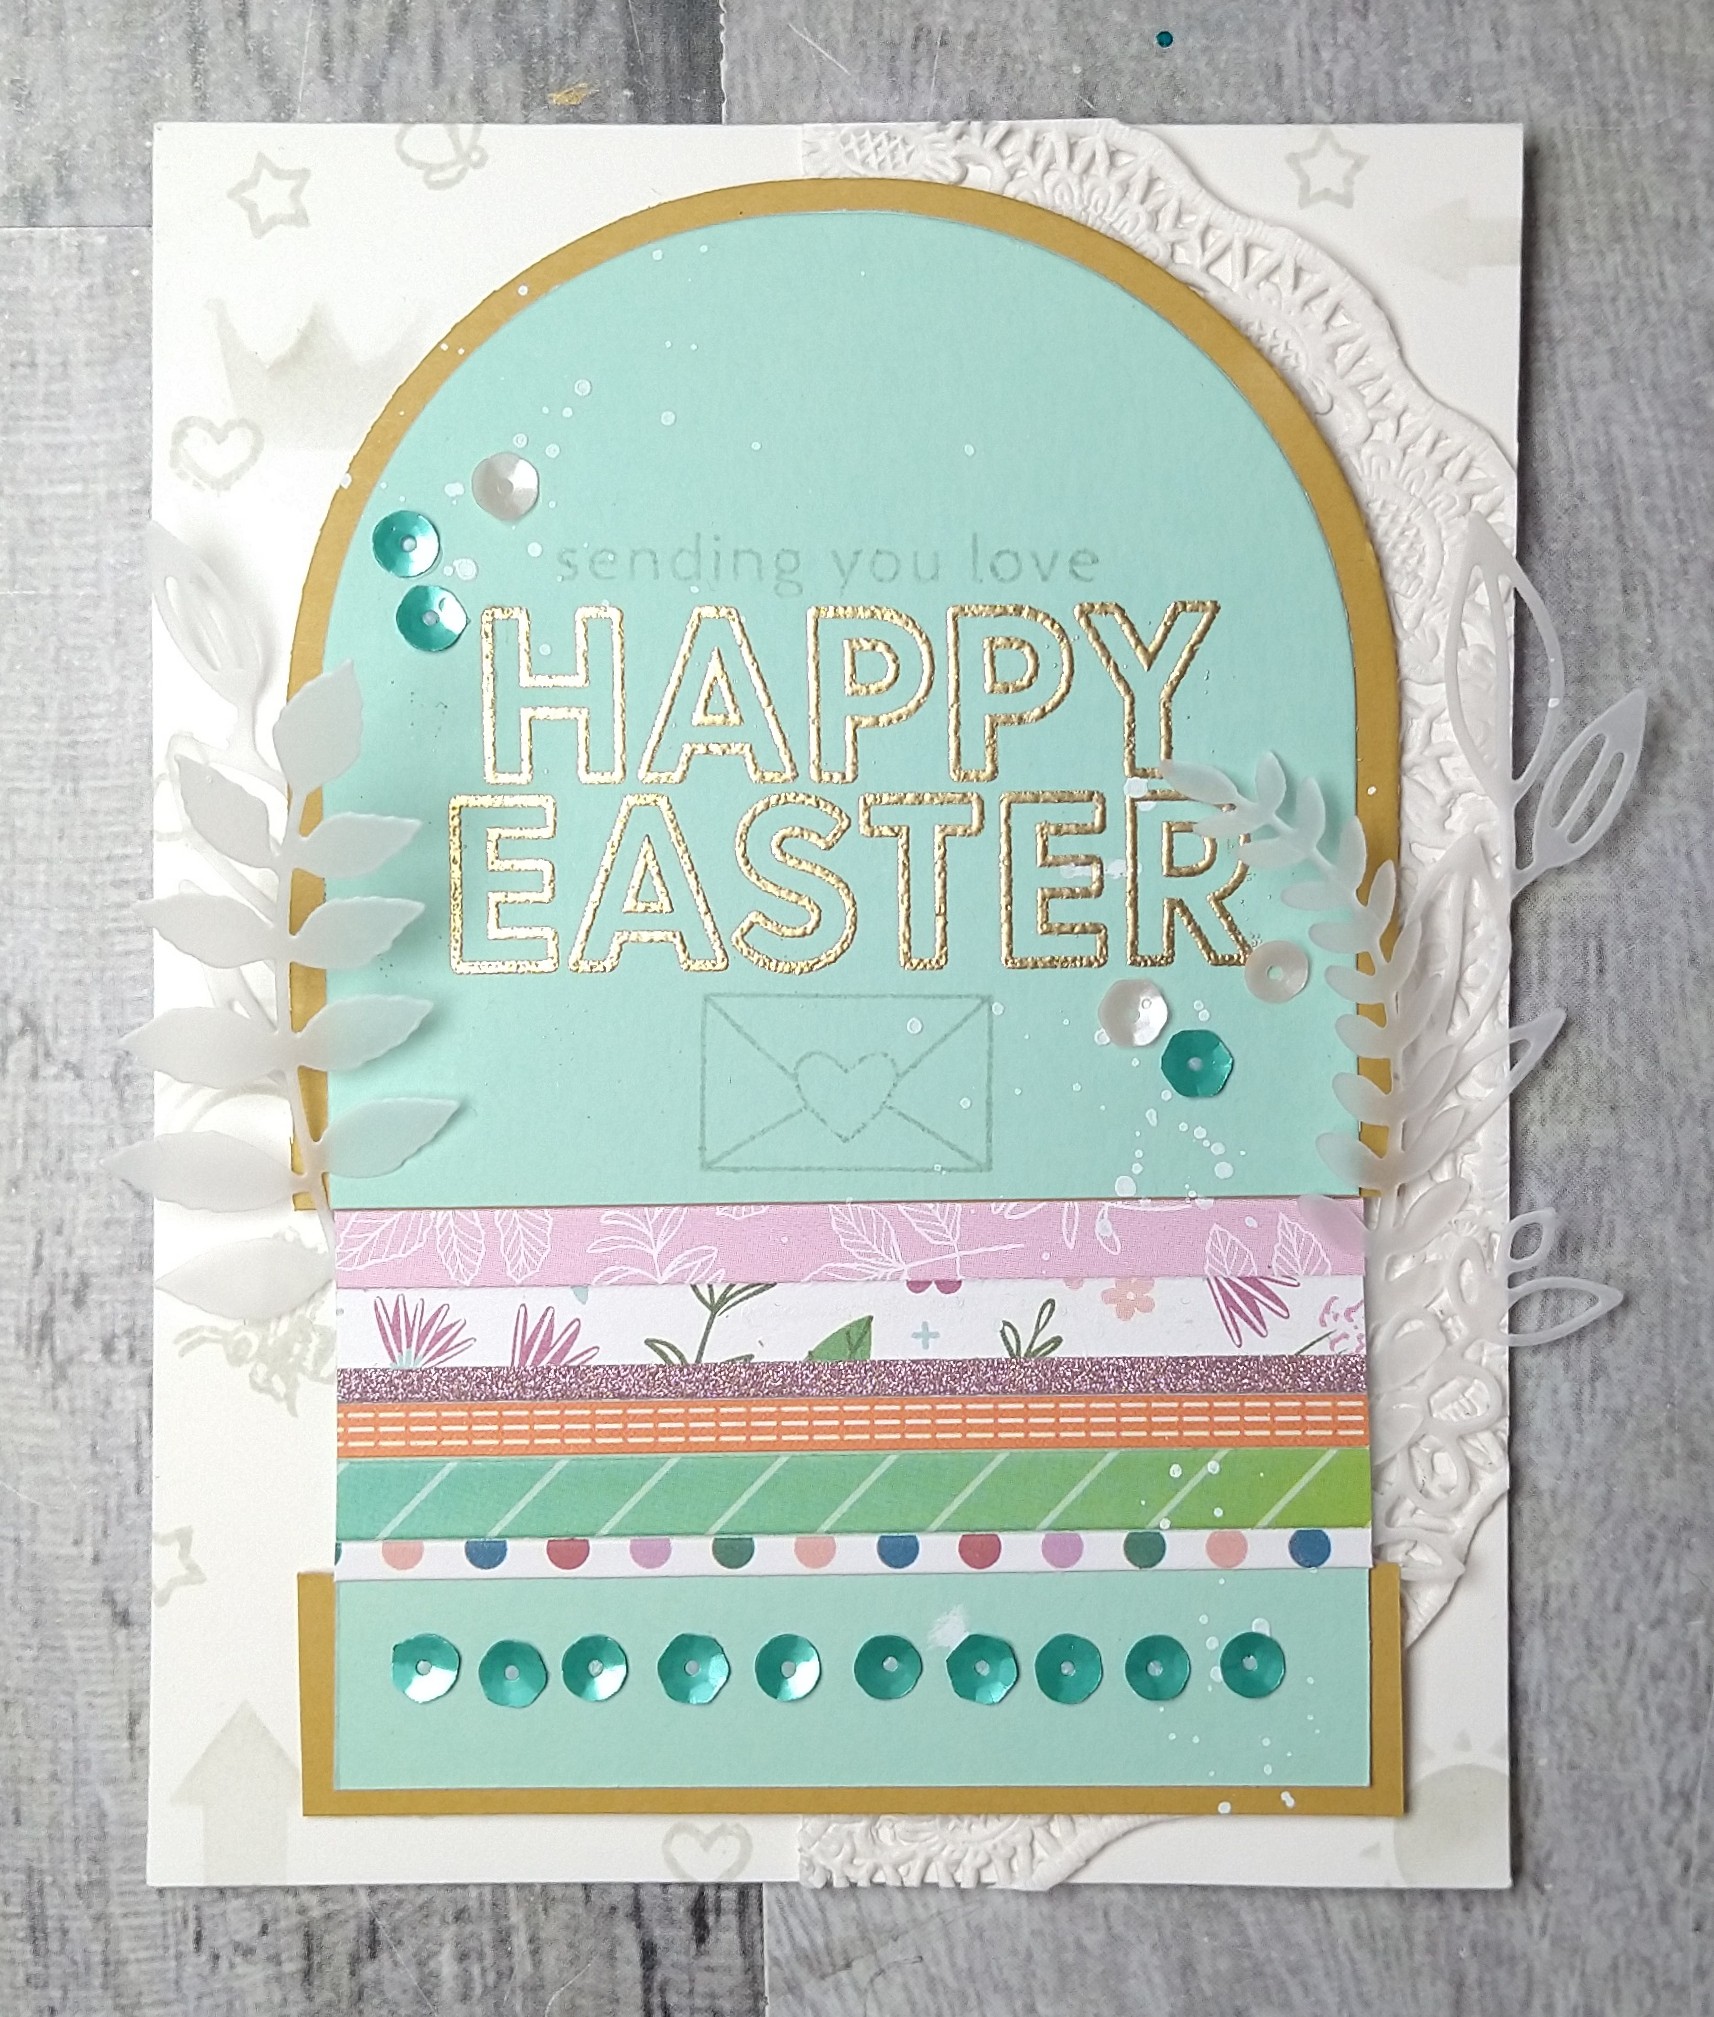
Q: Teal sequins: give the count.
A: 13